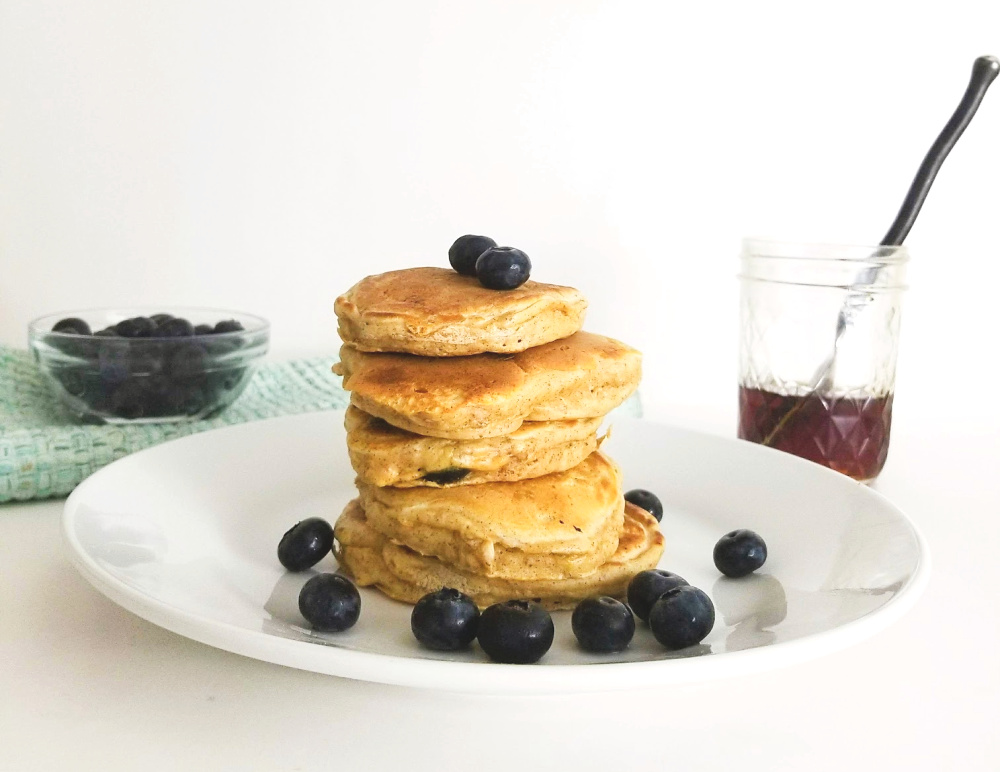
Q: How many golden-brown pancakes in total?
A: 5